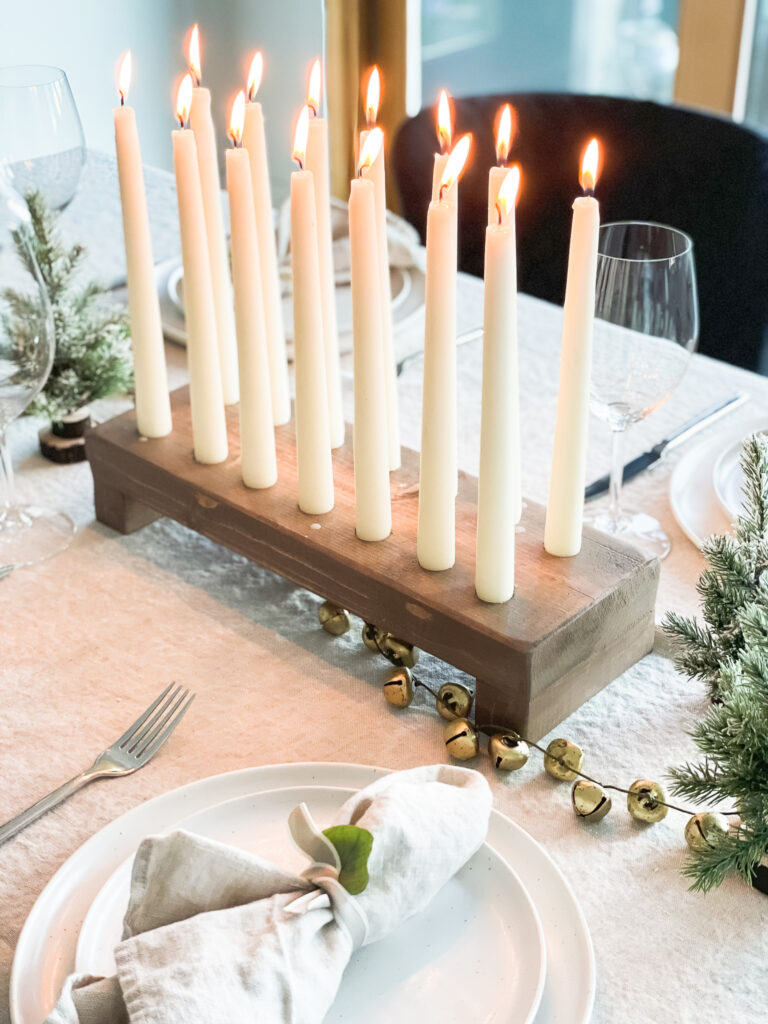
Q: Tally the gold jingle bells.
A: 11